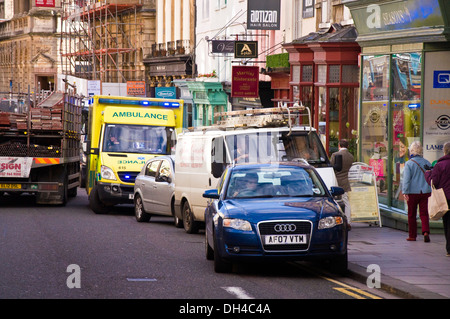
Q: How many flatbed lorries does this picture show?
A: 1